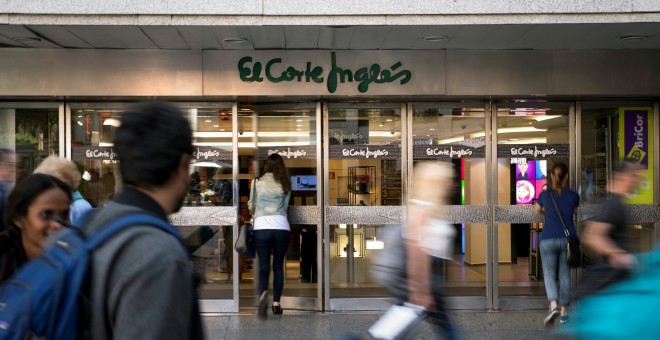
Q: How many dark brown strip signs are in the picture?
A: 6